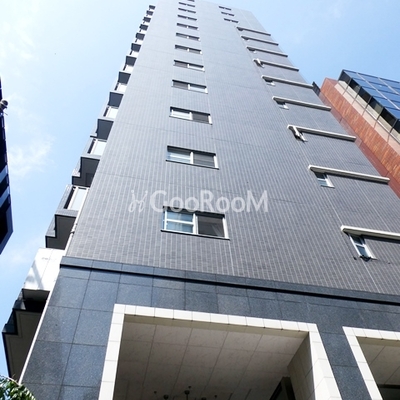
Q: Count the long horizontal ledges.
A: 9